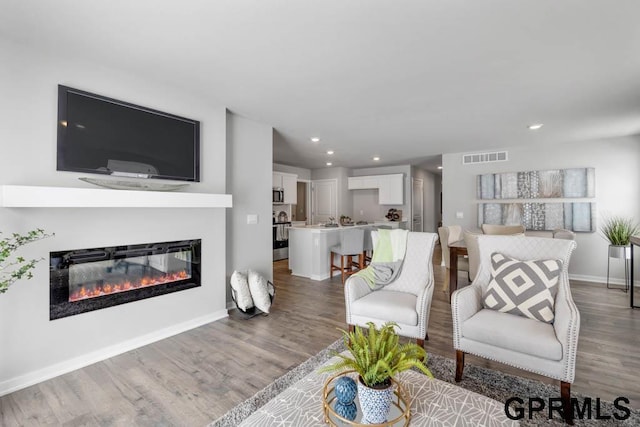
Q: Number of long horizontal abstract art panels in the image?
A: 2